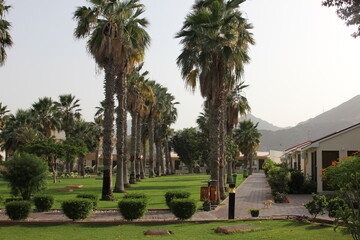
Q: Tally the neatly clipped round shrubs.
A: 8